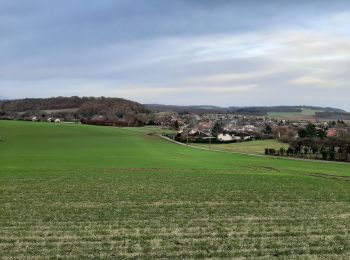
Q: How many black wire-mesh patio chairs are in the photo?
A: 0